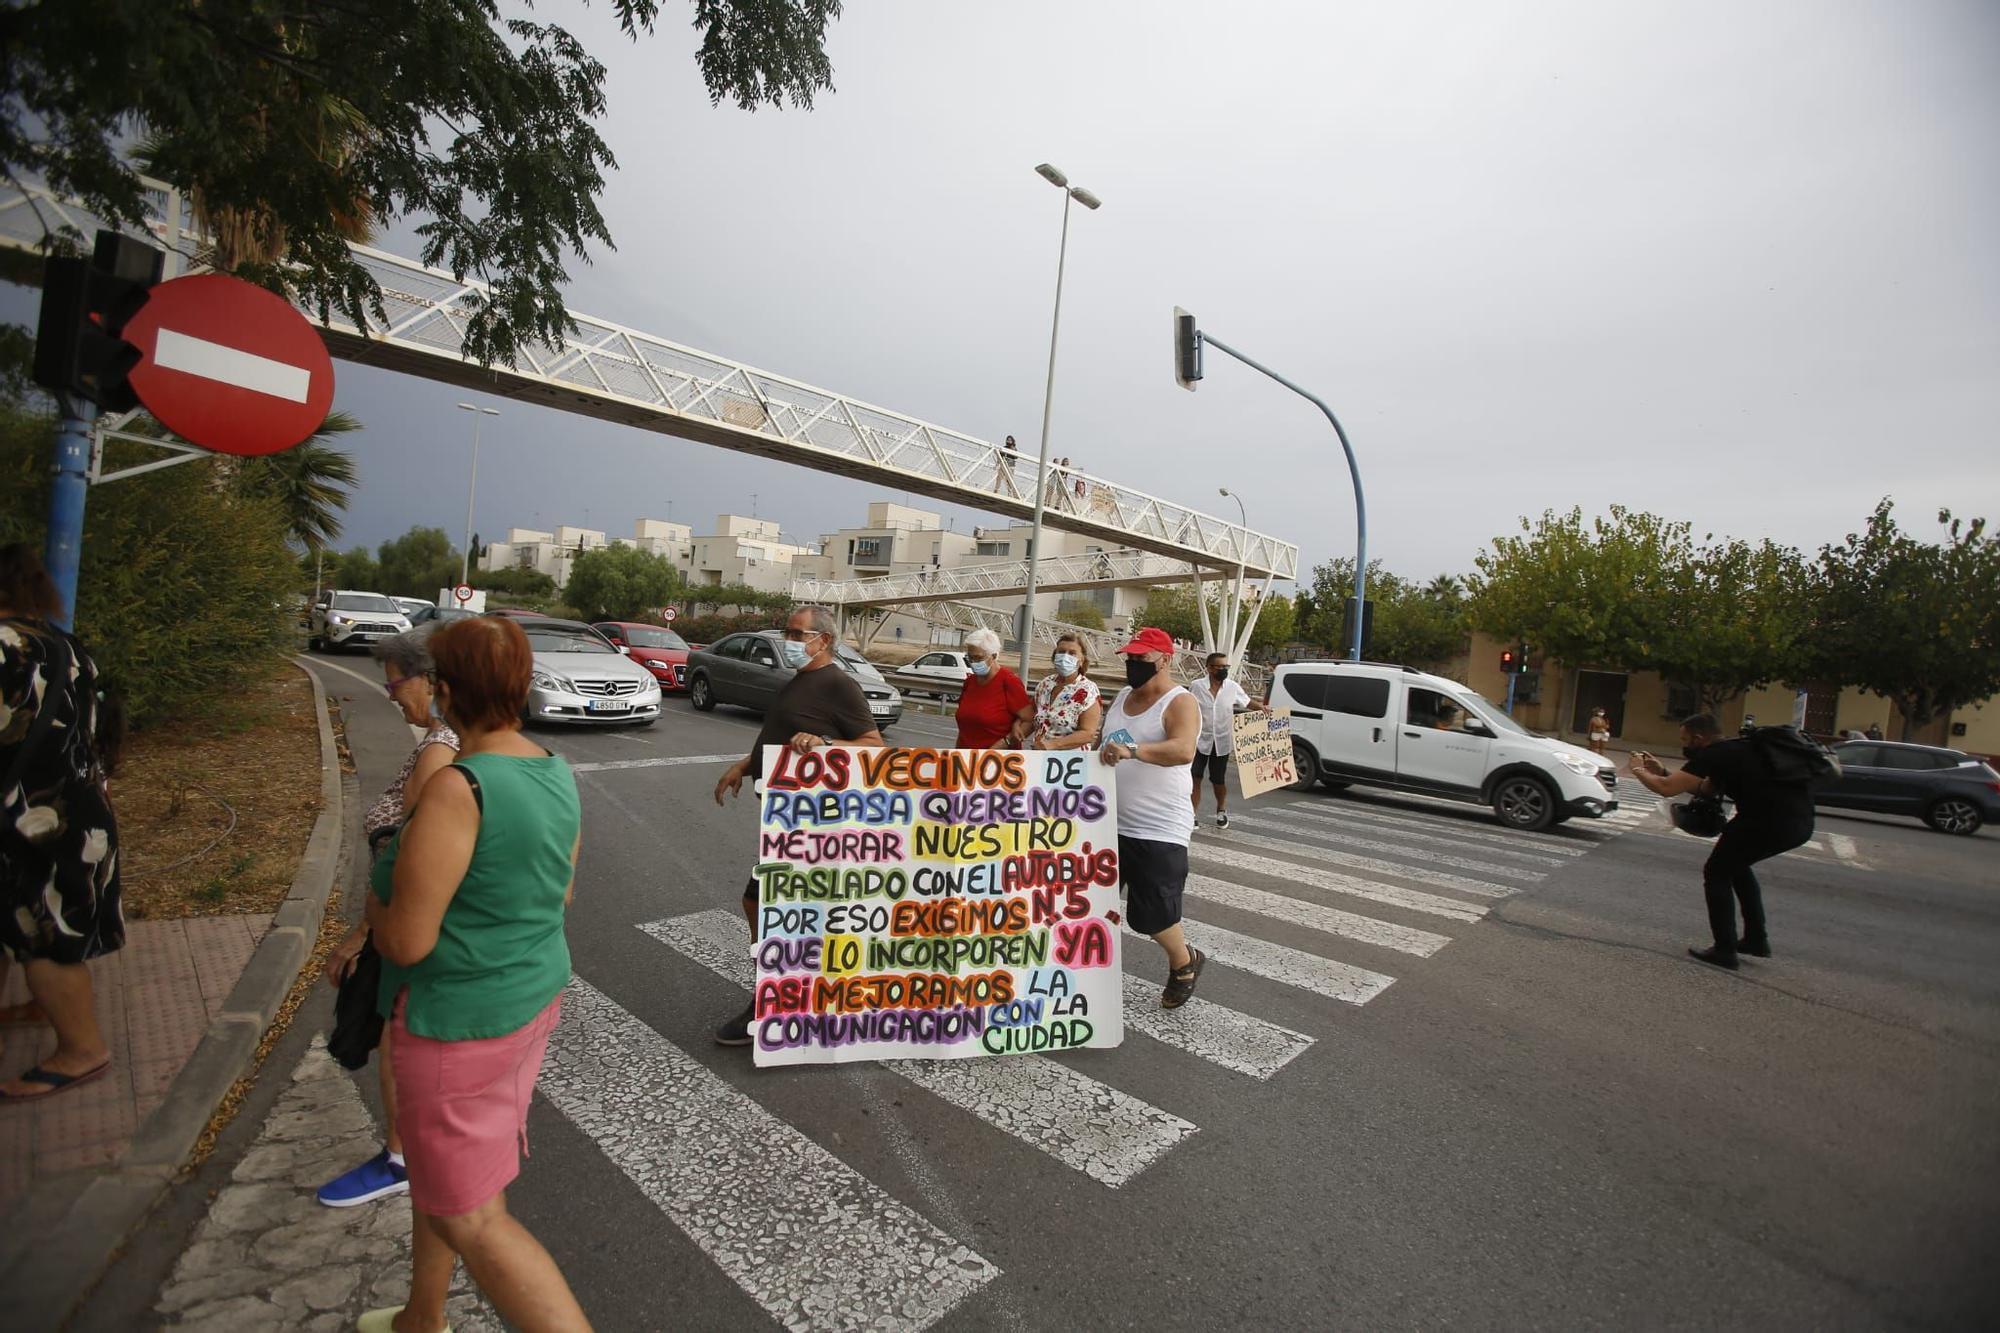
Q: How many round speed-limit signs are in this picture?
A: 2